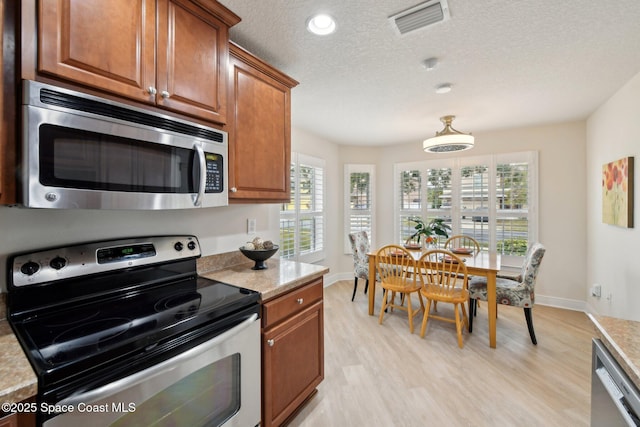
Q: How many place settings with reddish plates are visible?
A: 4